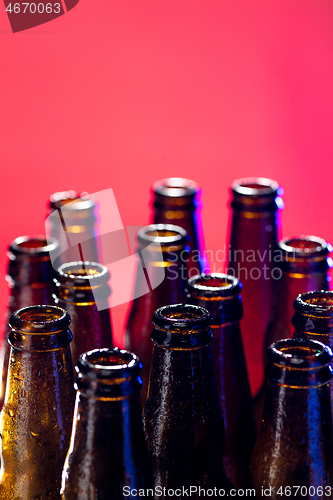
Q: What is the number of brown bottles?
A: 13